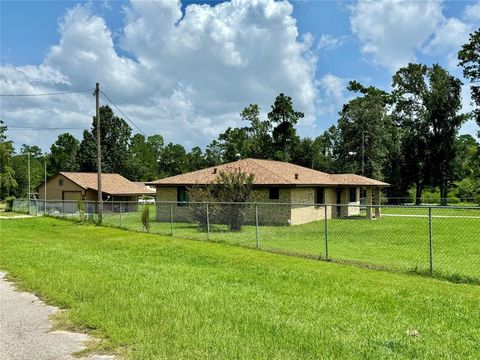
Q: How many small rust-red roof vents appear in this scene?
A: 2